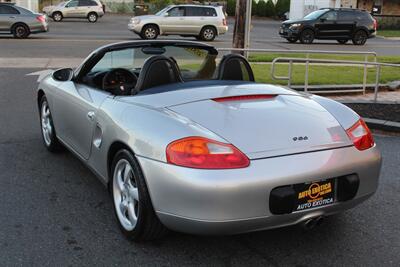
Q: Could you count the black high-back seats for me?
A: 2